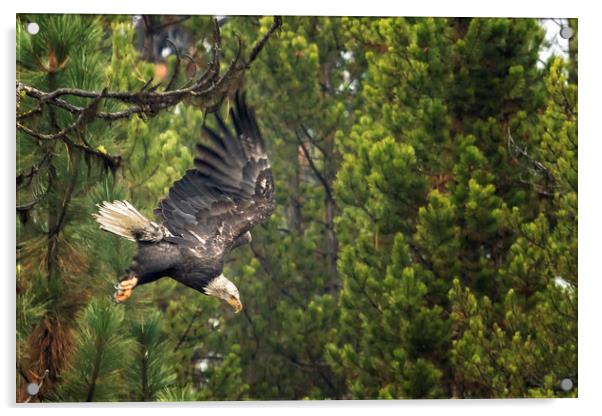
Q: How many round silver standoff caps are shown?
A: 4